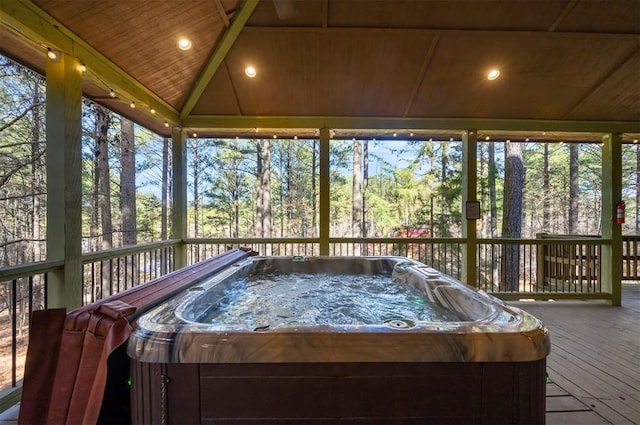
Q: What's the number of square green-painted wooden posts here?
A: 5